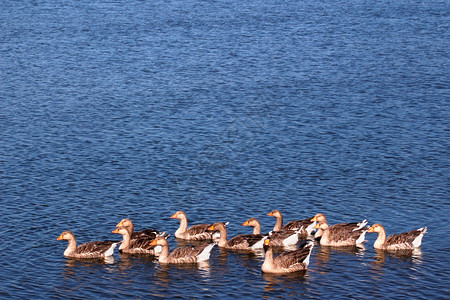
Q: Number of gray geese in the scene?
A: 12